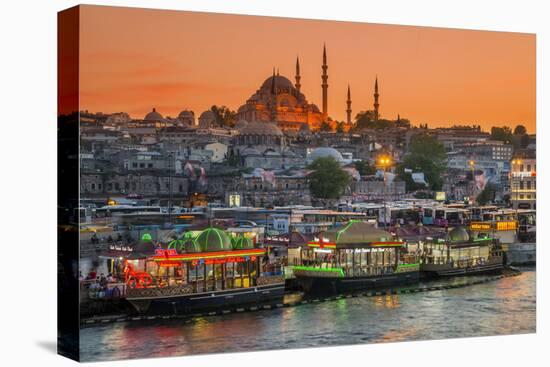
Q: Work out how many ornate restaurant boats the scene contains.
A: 3